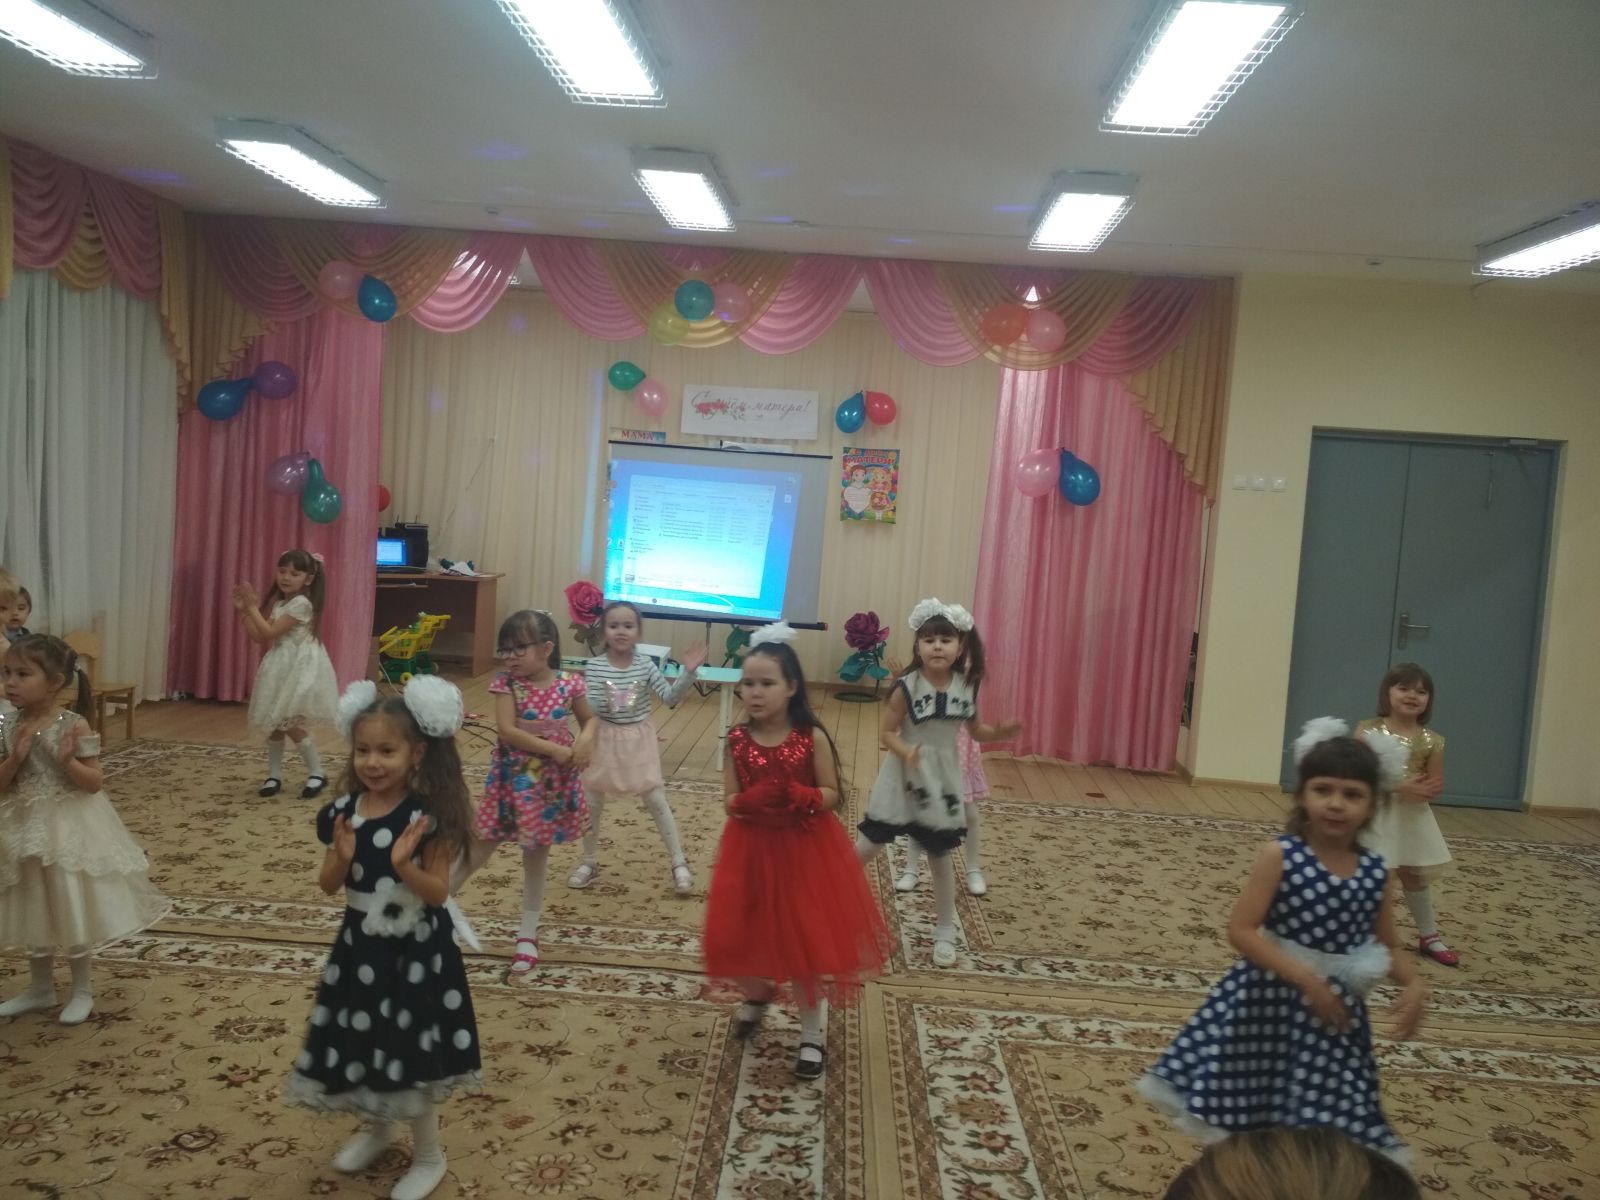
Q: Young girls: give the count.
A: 10